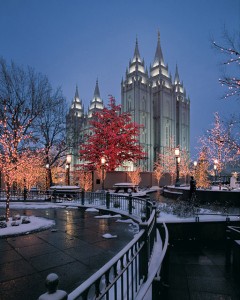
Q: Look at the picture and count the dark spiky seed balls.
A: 0